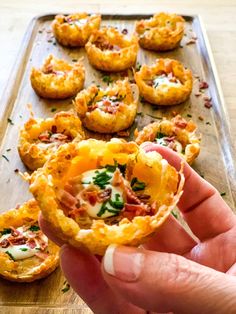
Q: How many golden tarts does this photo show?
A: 10